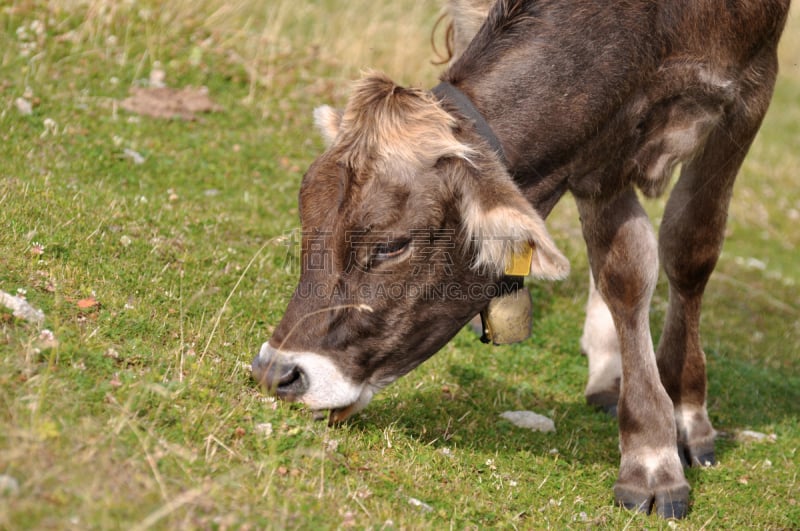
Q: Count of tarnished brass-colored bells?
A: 1